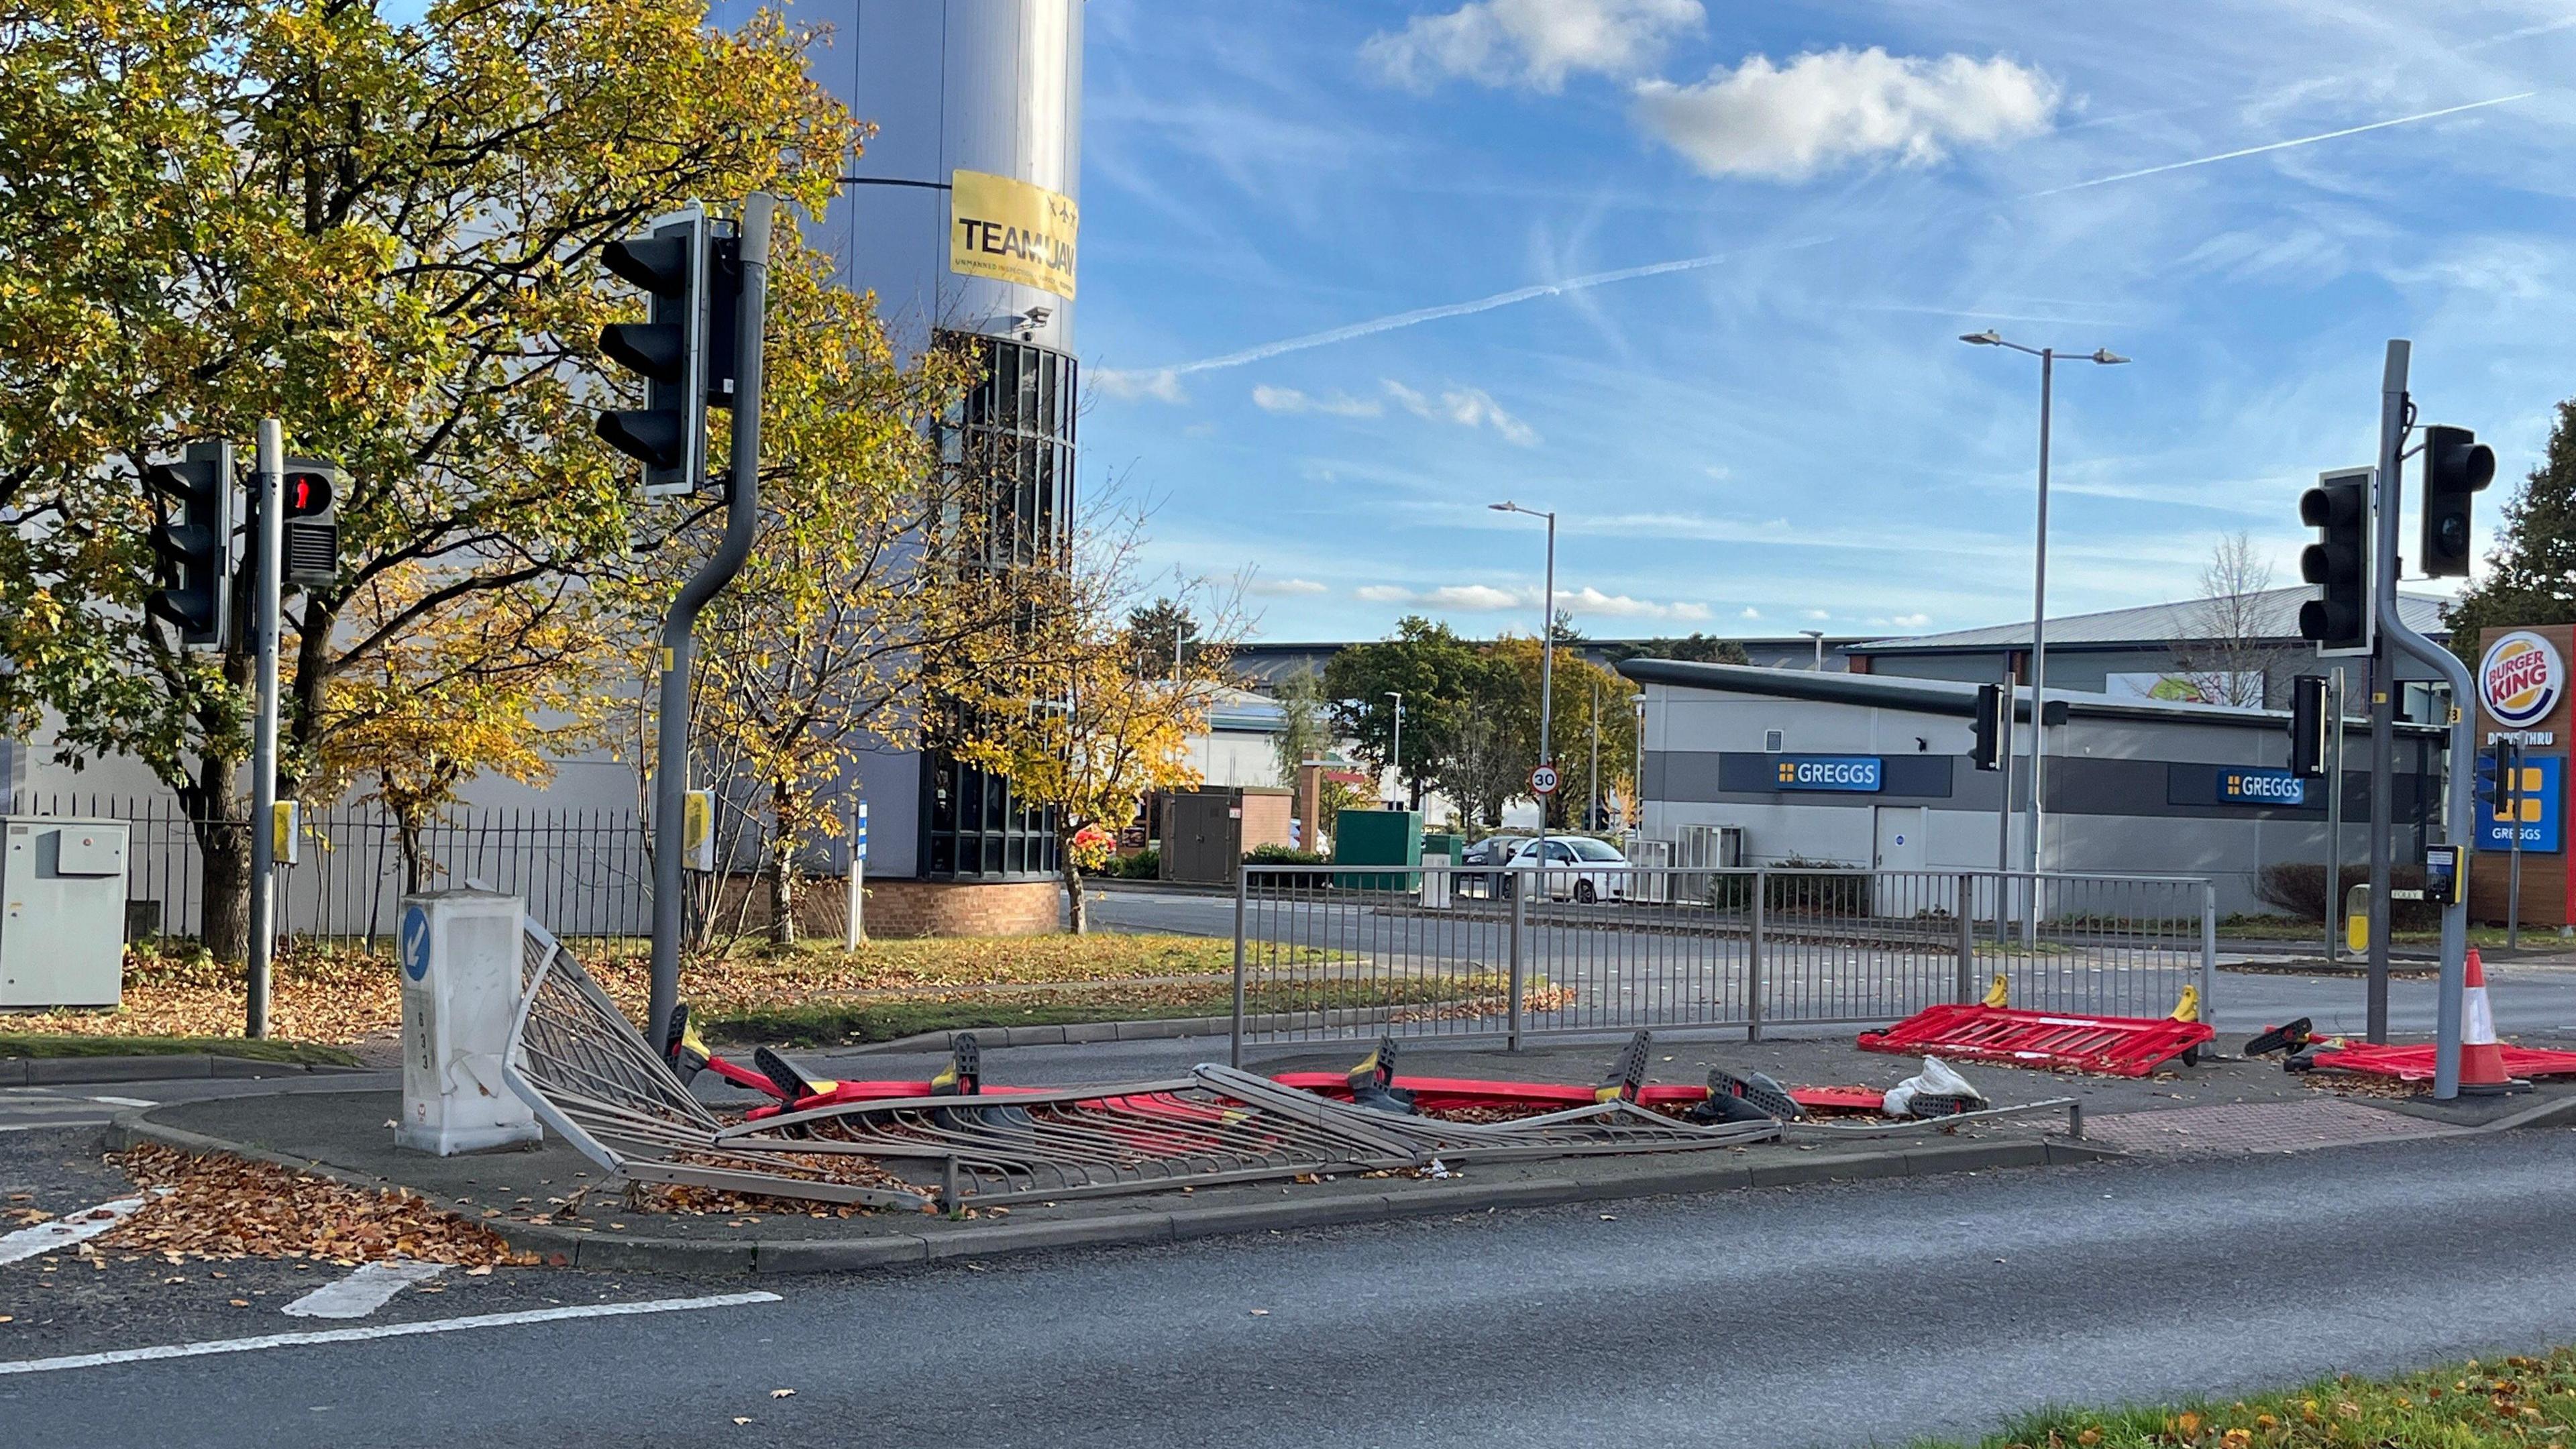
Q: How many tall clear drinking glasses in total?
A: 0